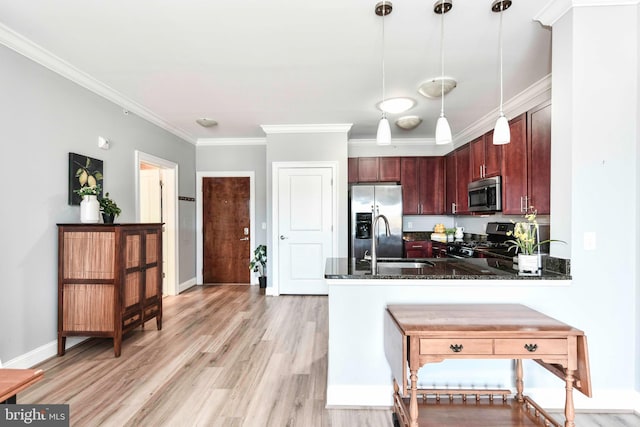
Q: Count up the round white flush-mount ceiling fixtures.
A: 4